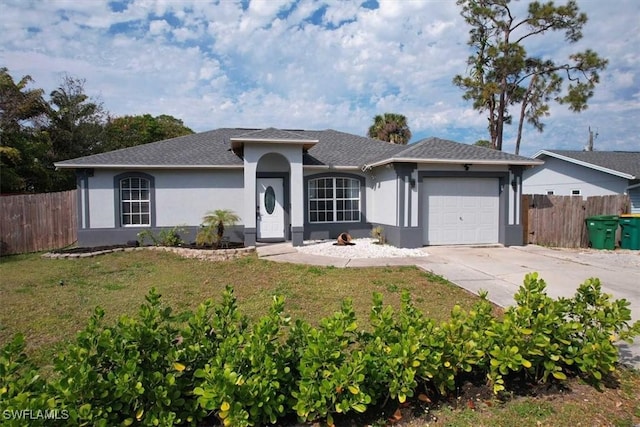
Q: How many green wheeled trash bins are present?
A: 2